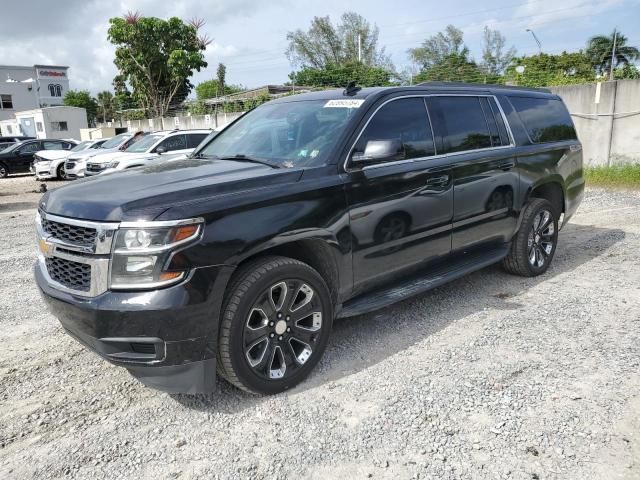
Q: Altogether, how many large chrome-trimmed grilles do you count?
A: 1